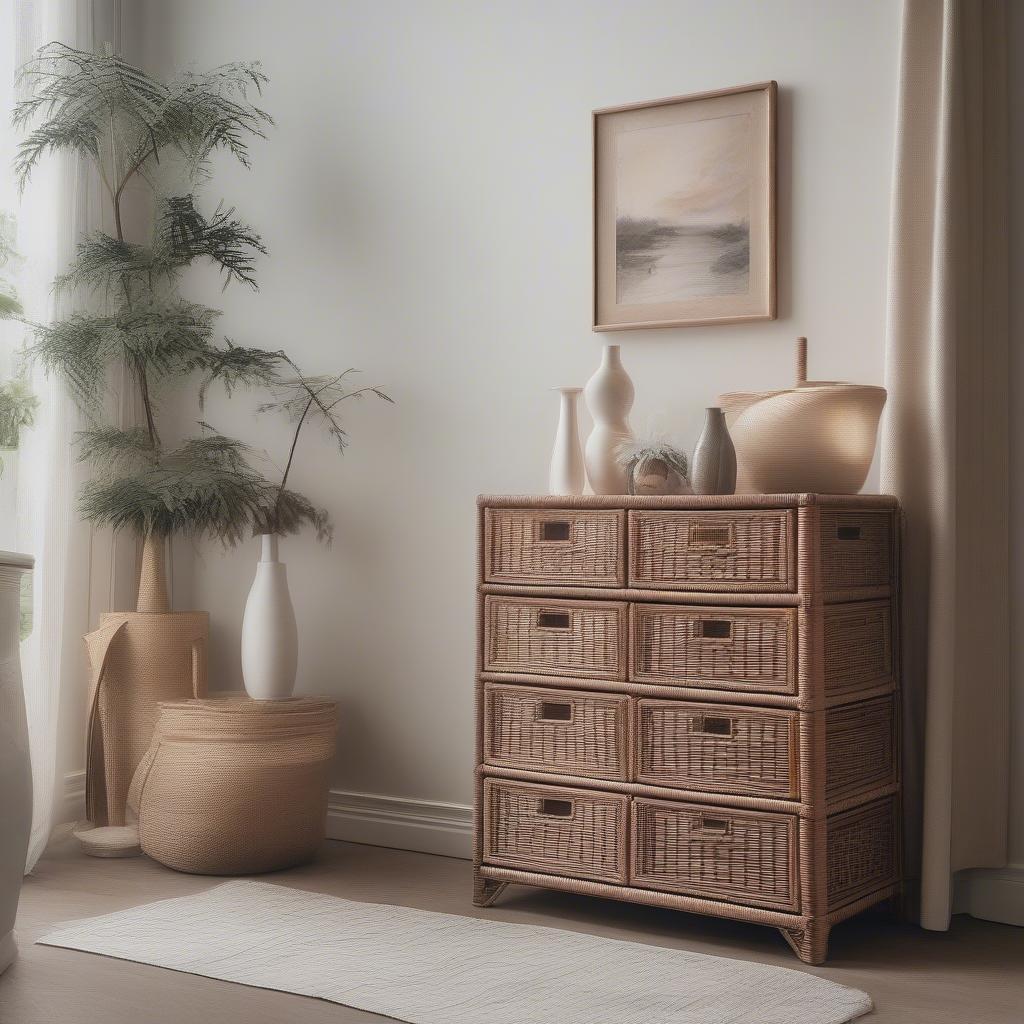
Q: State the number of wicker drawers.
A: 8